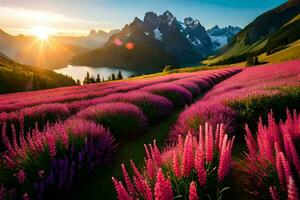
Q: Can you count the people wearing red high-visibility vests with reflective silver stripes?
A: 0